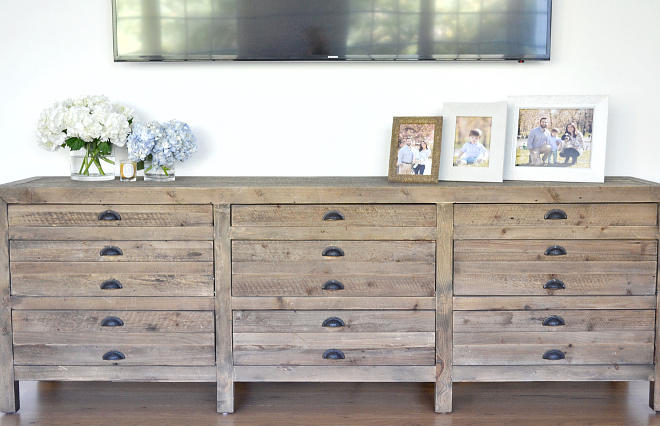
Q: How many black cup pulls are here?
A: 15